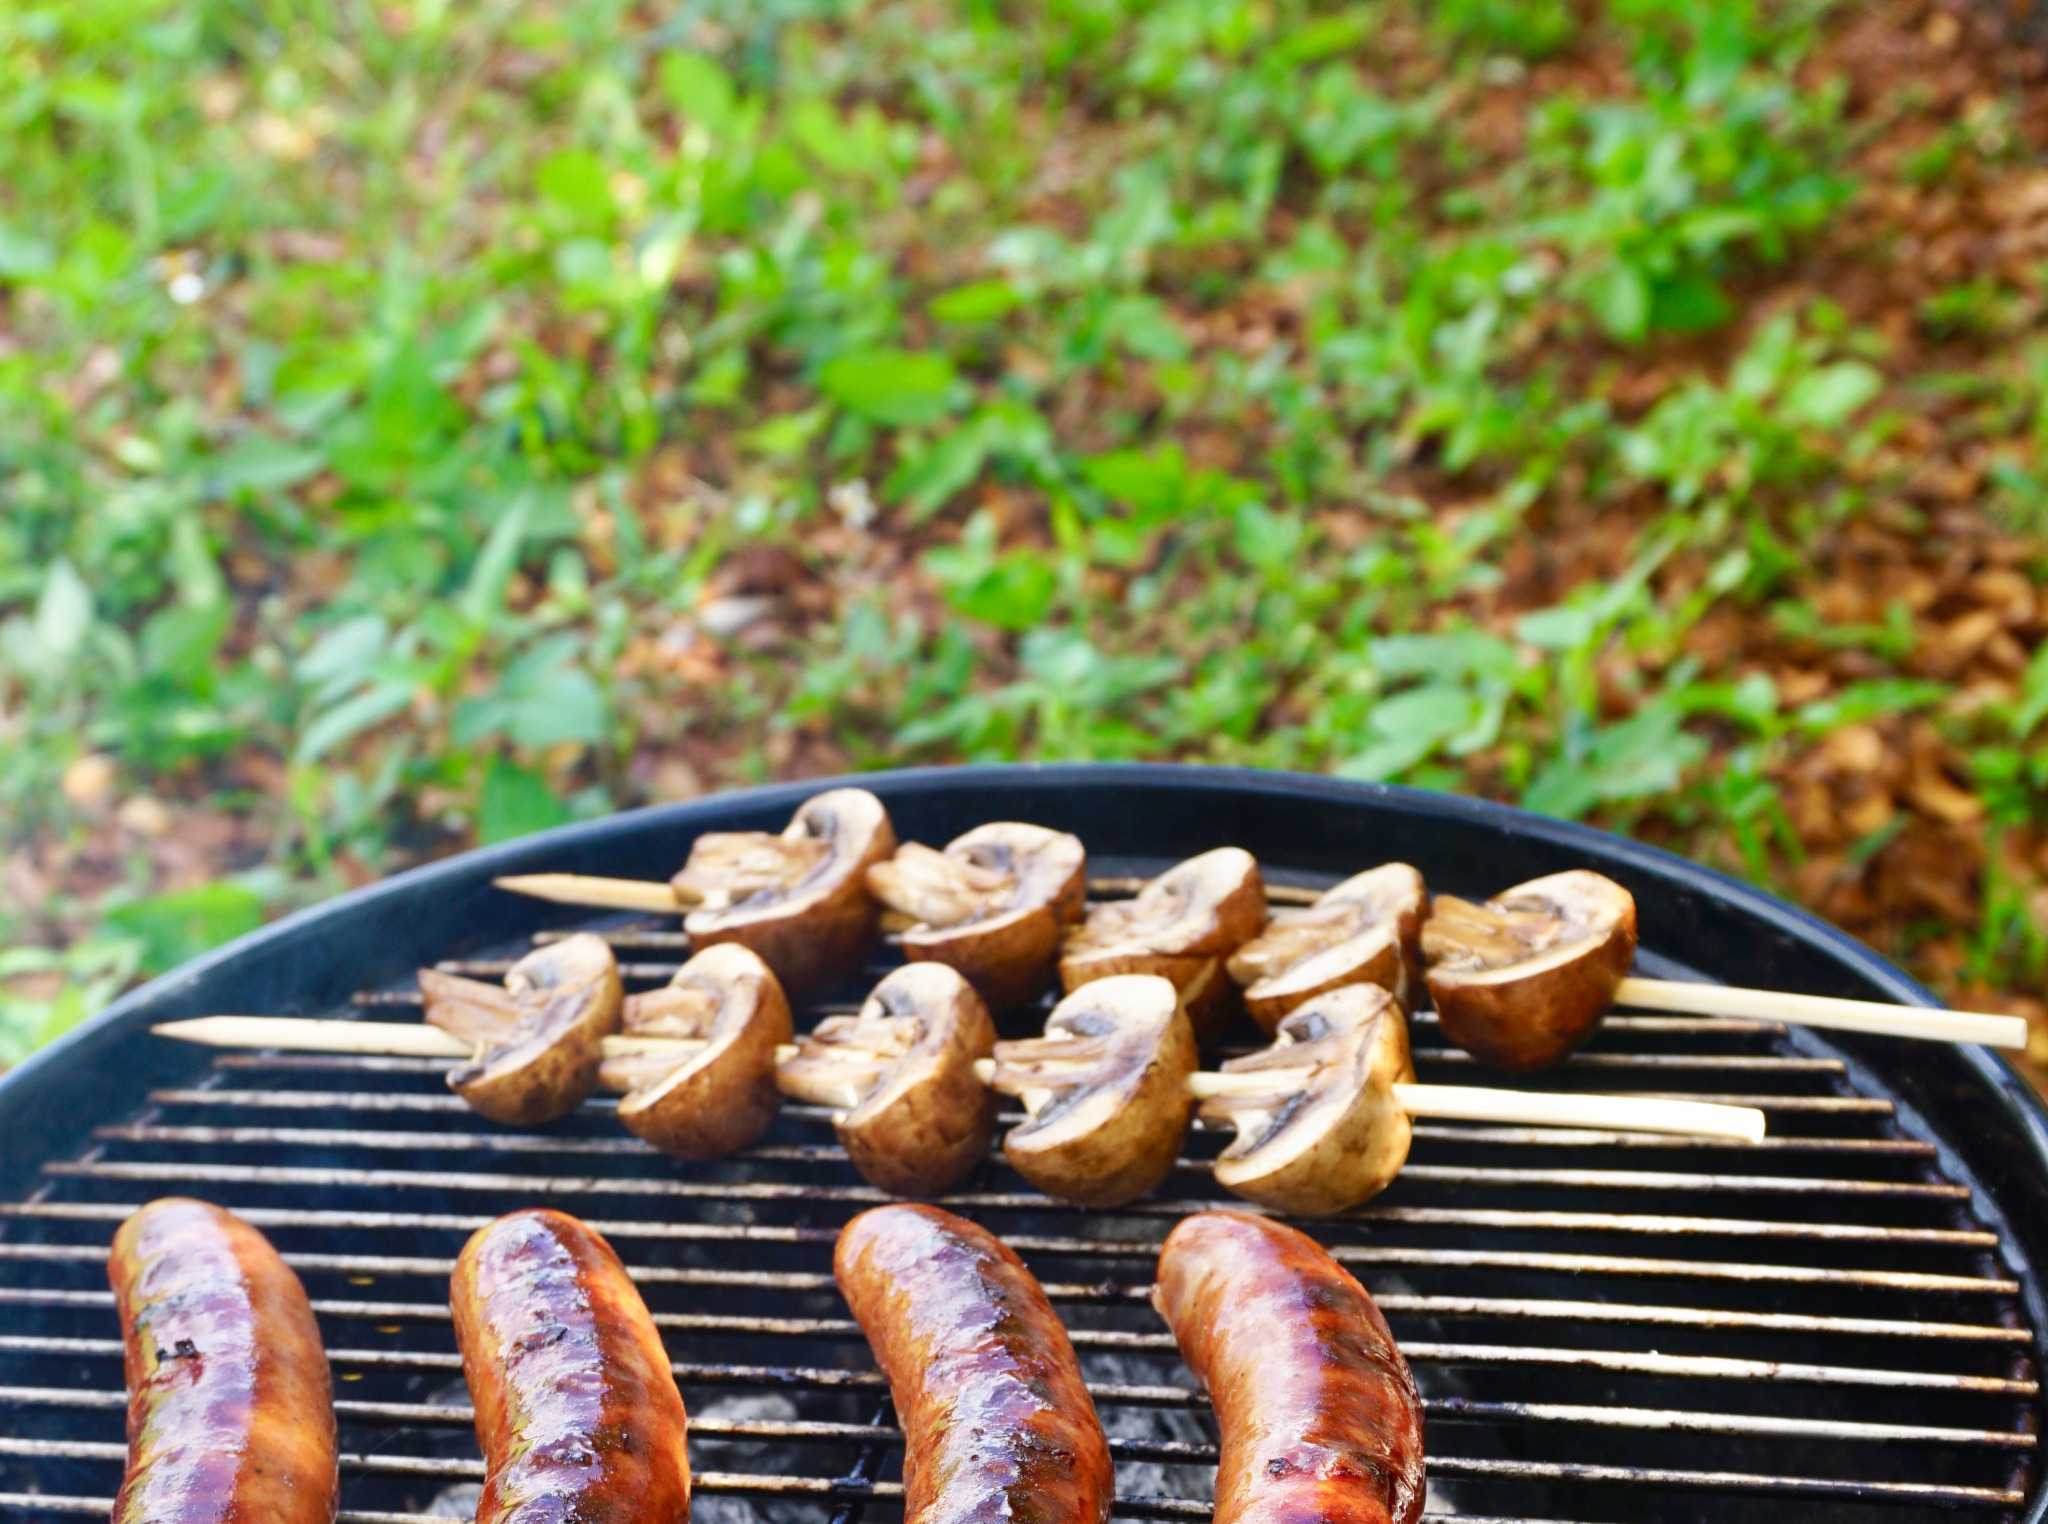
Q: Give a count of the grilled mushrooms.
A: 10